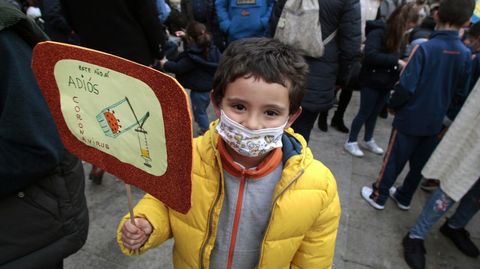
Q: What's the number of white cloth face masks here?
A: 1